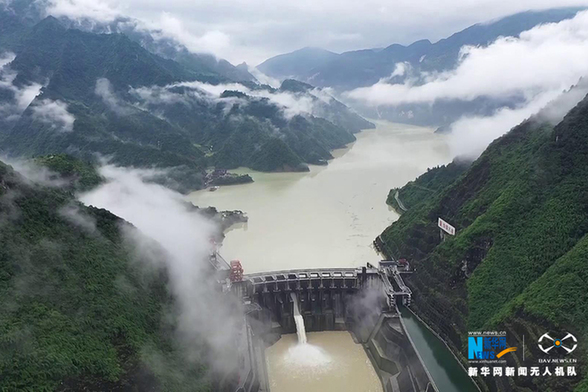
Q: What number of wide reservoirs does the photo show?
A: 1